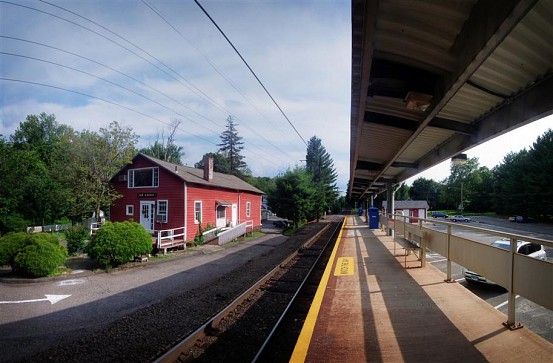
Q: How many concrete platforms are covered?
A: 1